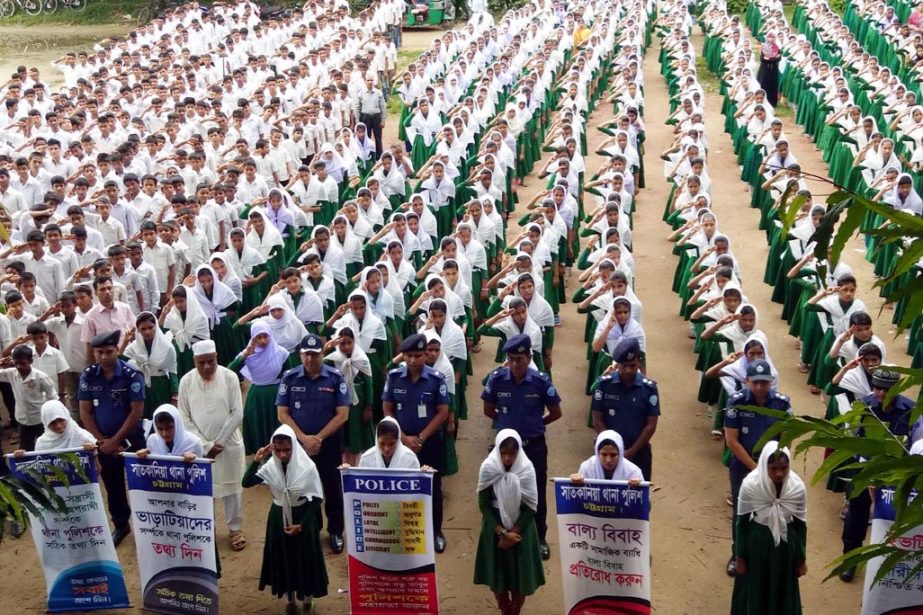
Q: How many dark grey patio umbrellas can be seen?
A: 0